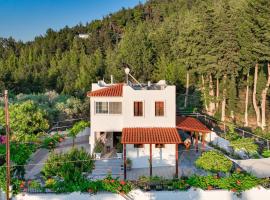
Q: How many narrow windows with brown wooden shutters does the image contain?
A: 2